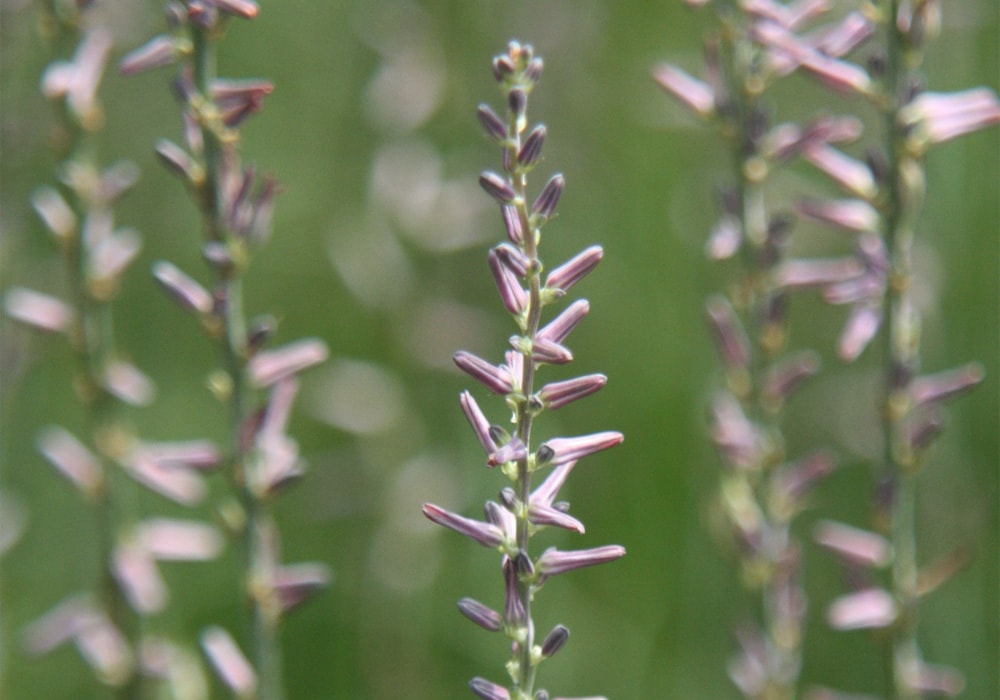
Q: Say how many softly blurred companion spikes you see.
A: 4